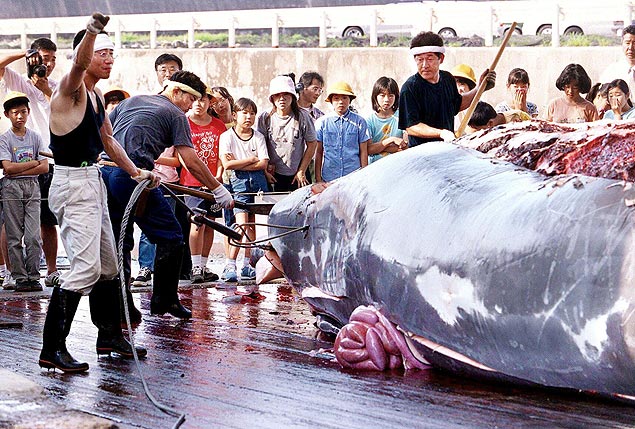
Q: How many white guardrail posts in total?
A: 13